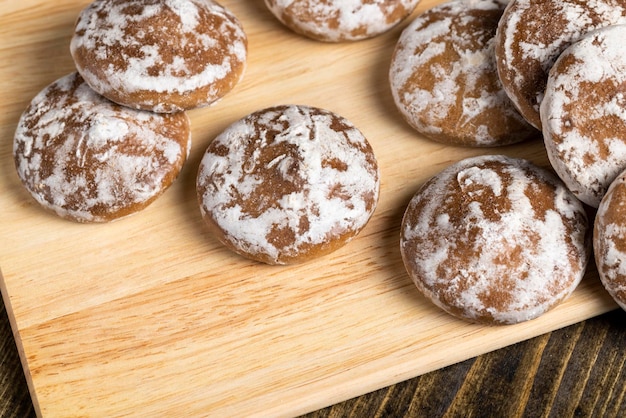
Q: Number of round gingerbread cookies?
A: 9